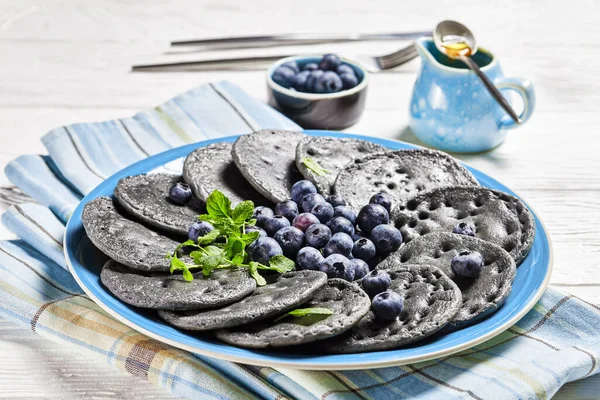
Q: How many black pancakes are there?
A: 12